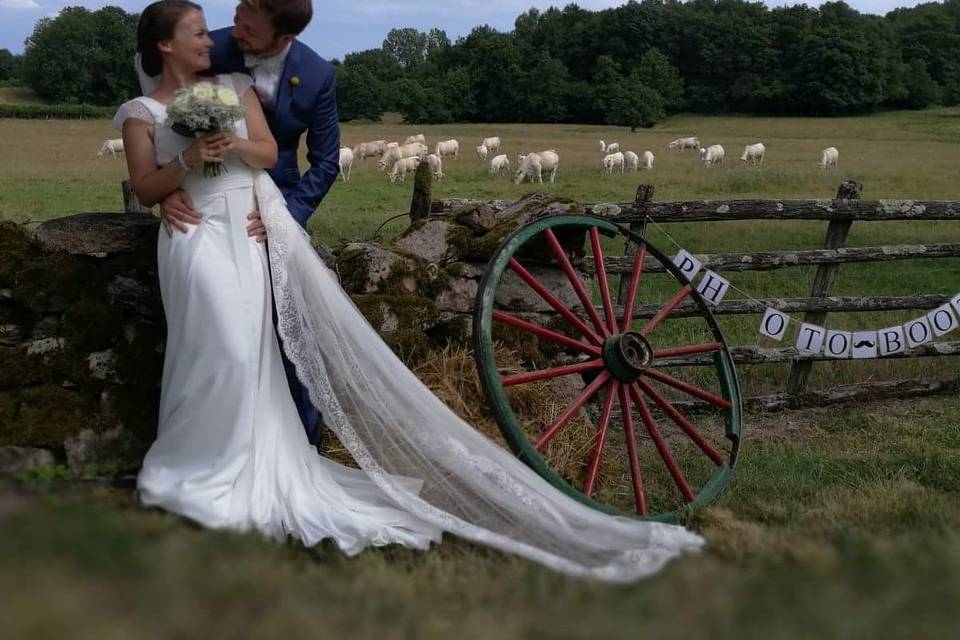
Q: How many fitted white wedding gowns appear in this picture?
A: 1